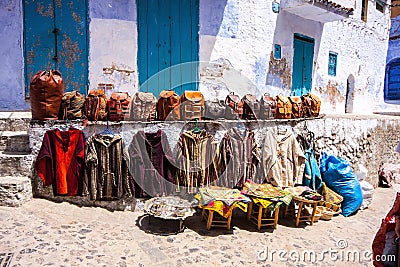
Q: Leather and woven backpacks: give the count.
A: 14